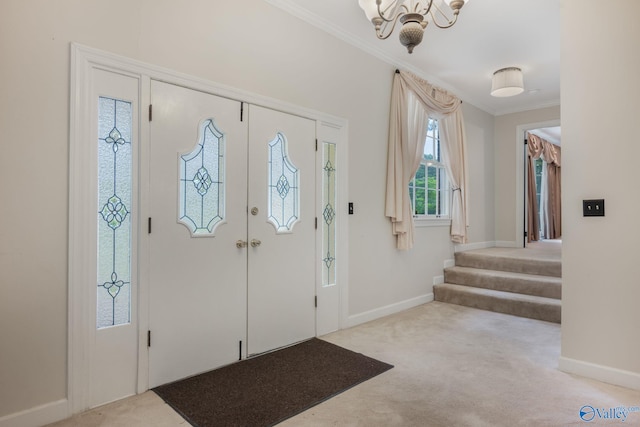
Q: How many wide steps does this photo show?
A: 3